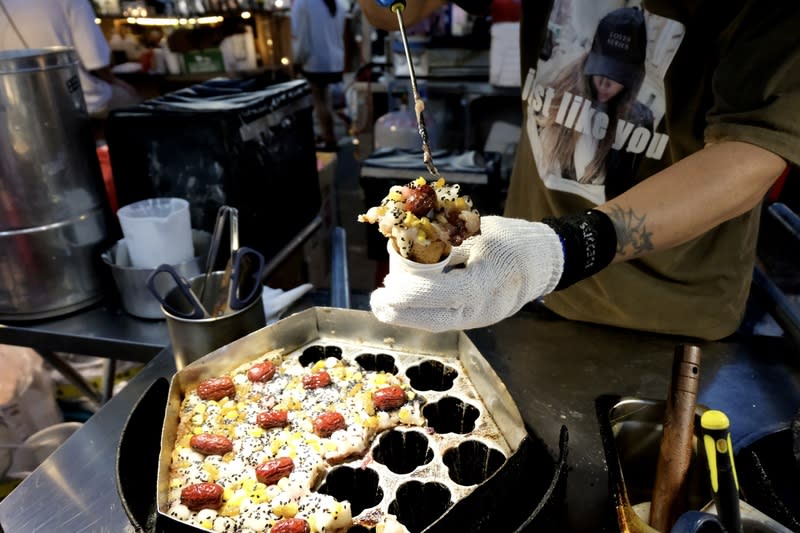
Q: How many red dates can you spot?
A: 11